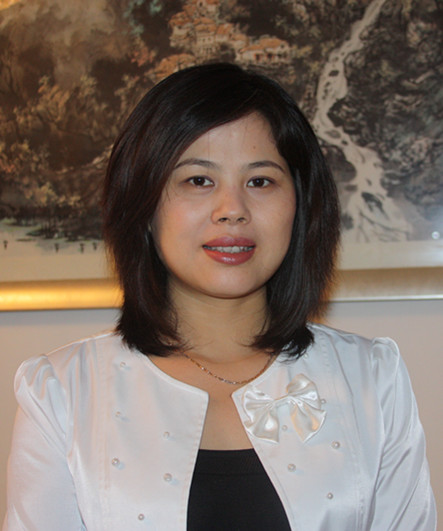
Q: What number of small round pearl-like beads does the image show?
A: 12